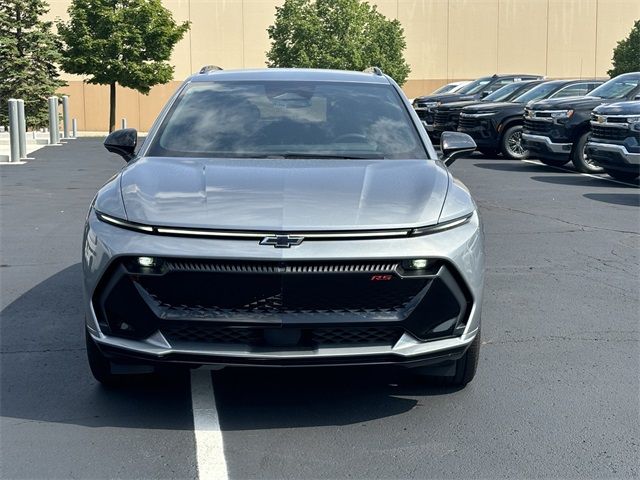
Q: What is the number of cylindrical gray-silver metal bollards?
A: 7